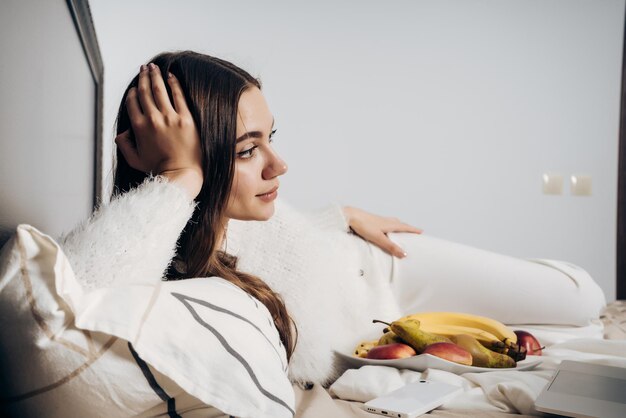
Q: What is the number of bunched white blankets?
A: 1